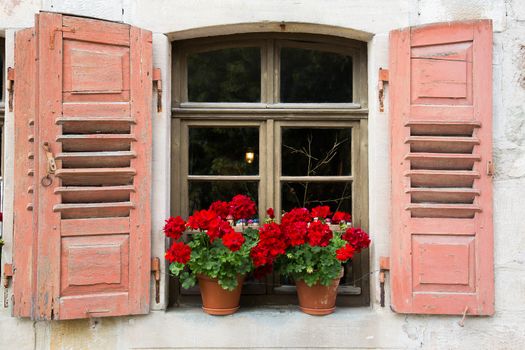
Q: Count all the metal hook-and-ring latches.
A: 1